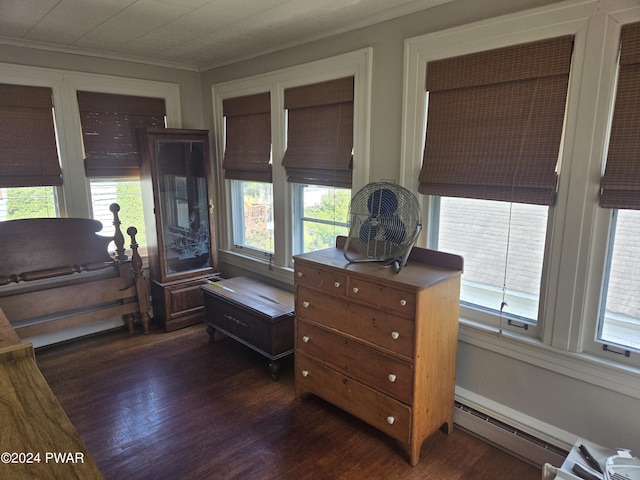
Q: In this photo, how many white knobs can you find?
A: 10